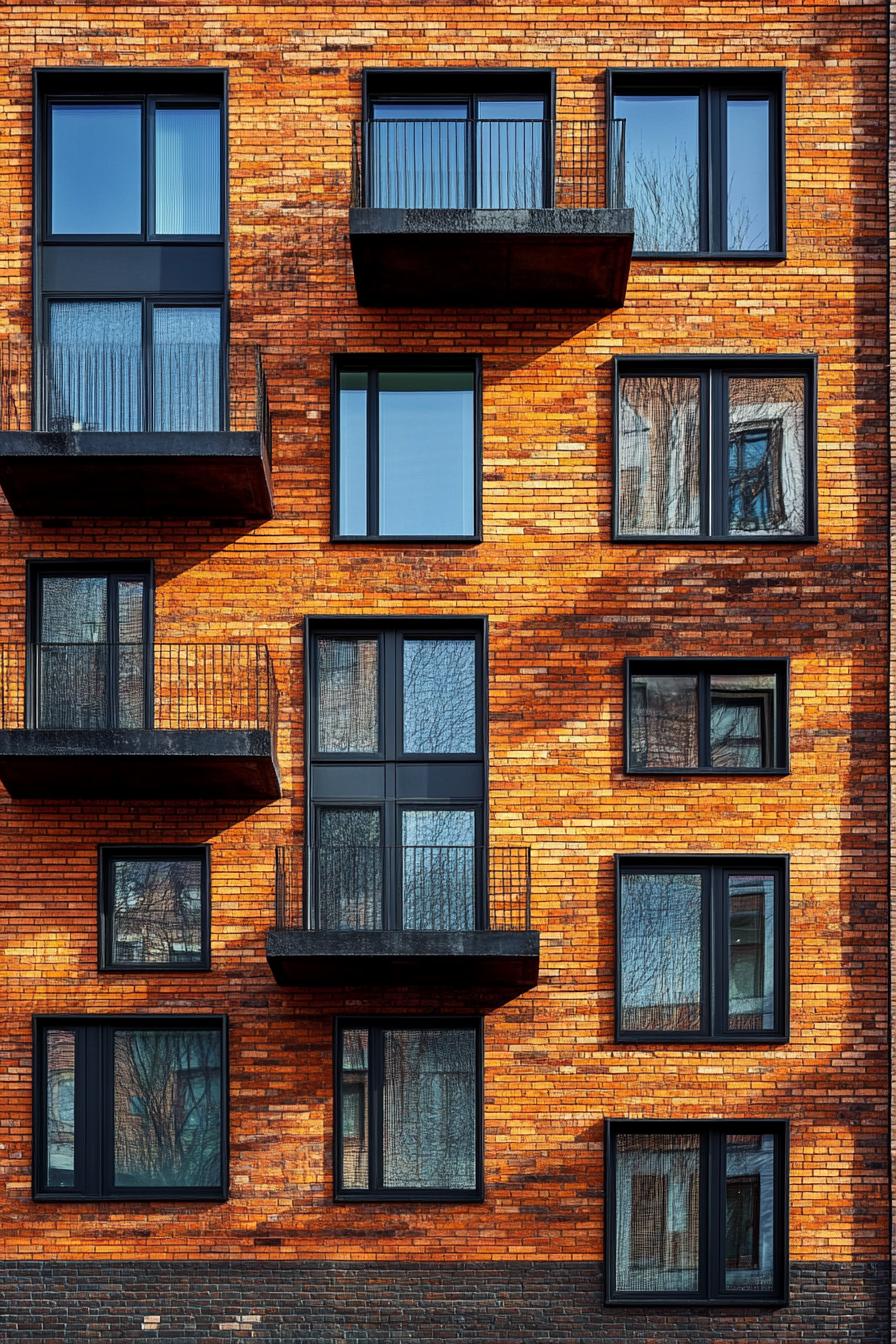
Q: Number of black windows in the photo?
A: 13